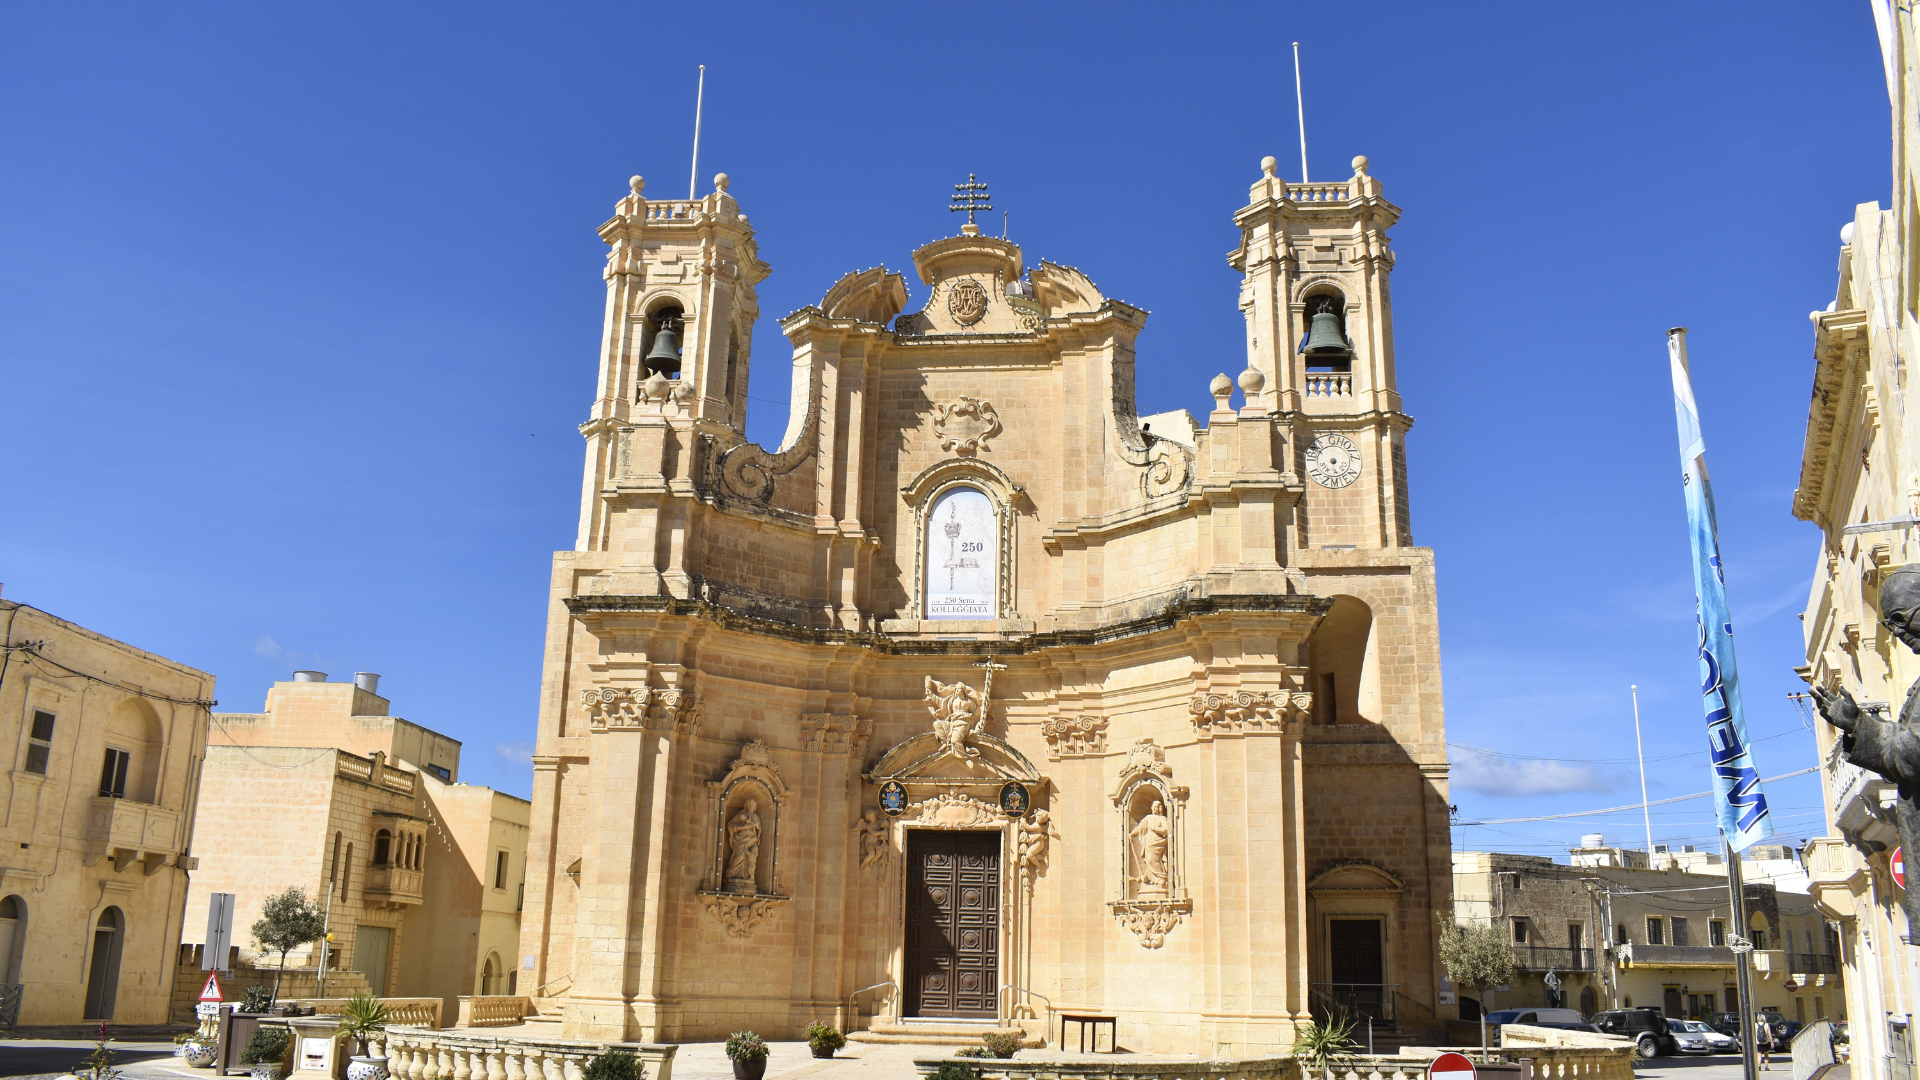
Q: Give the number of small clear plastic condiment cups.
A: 0